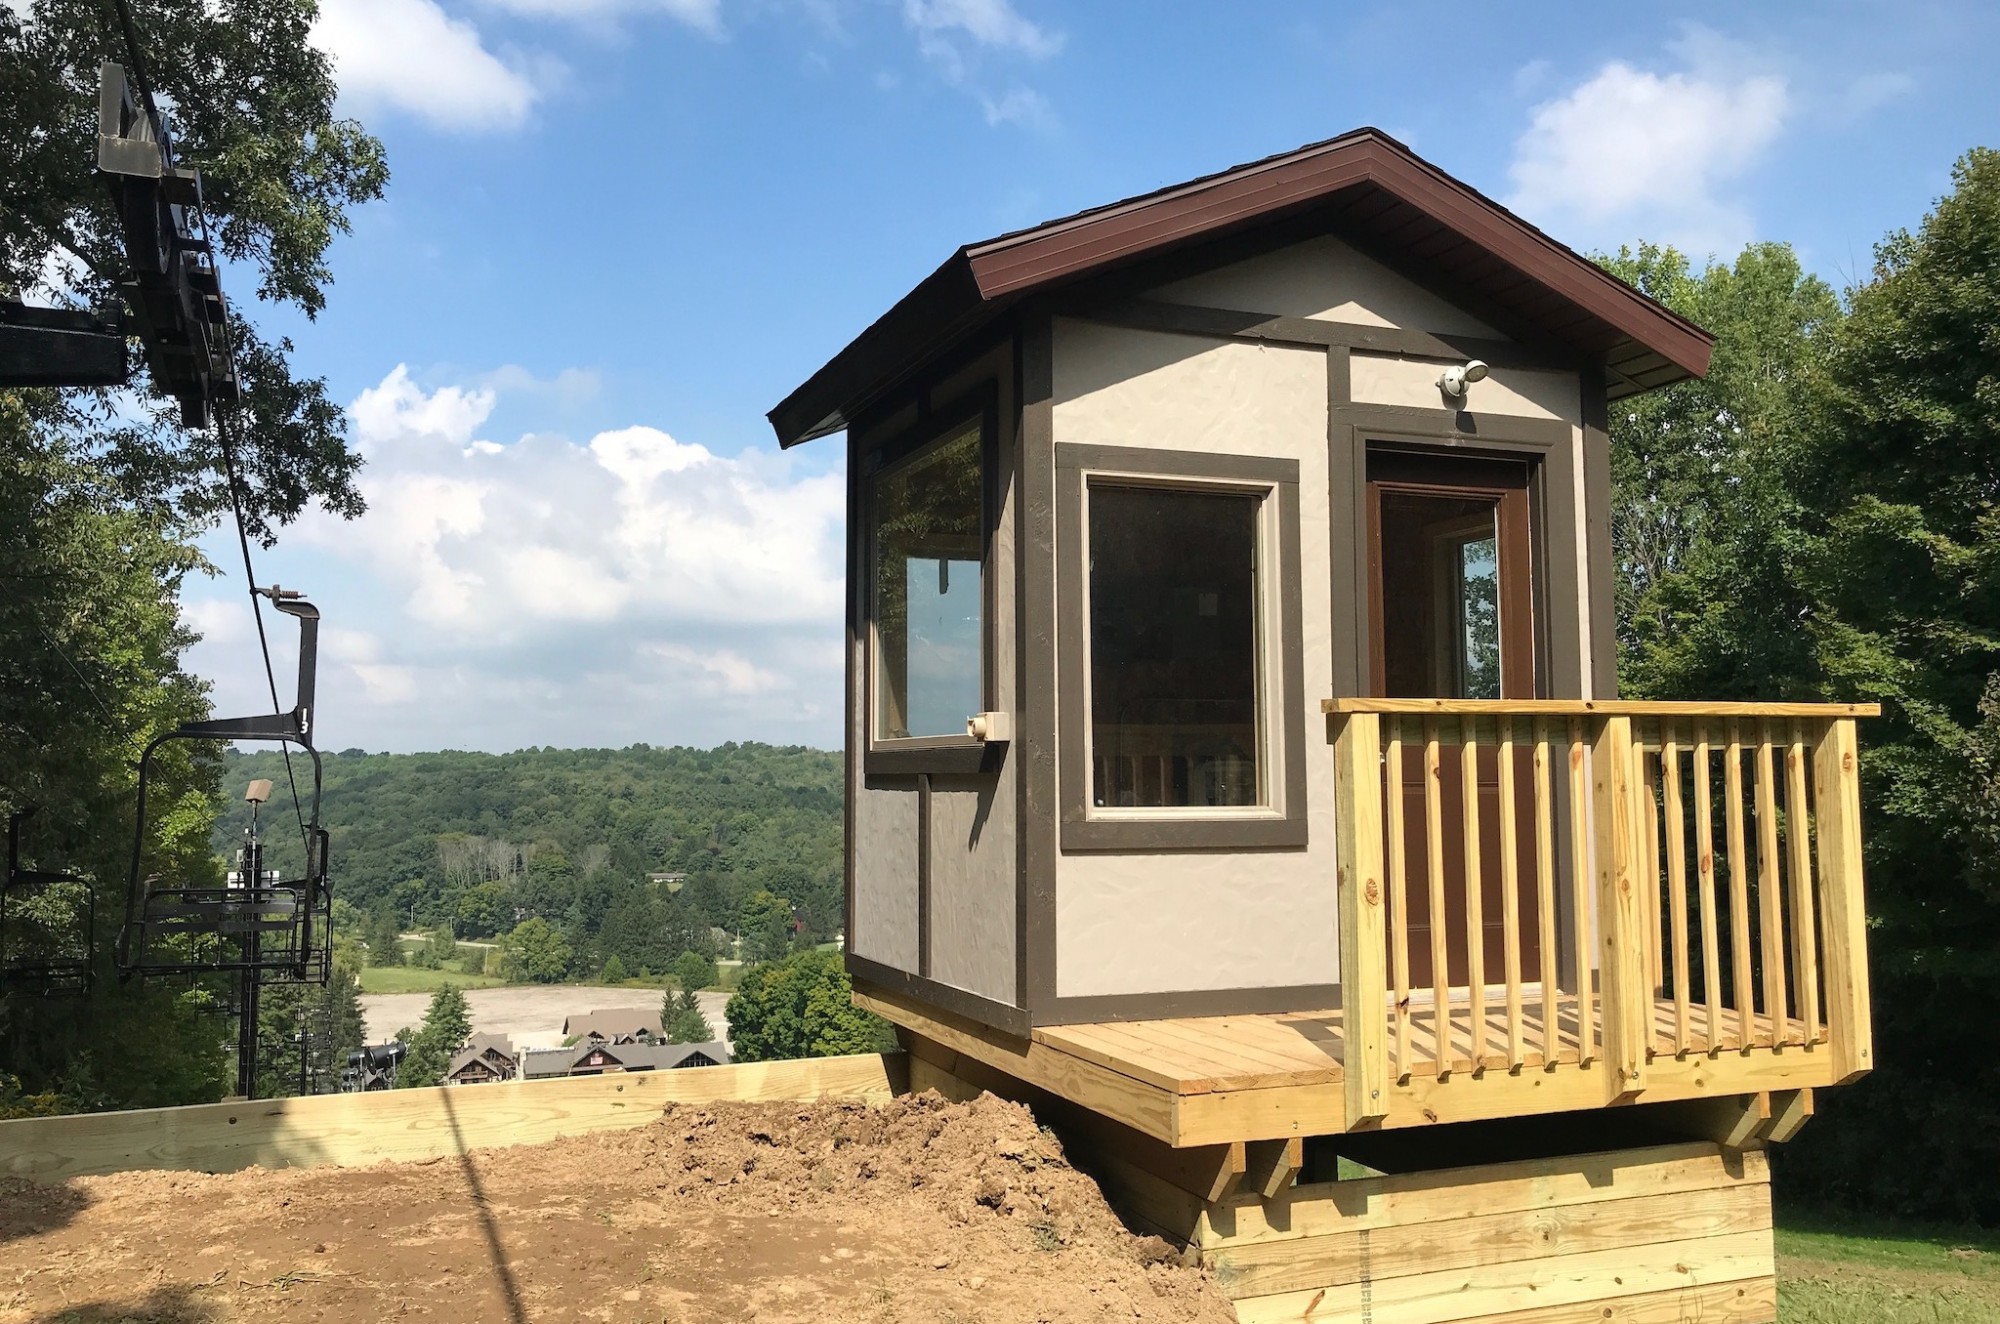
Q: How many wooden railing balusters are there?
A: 12